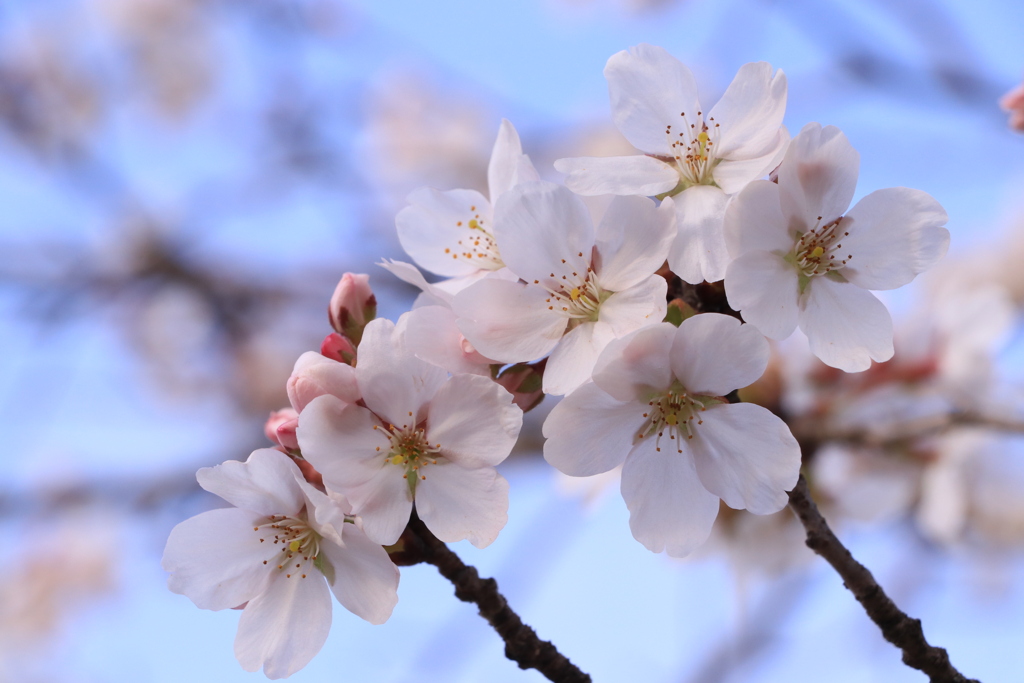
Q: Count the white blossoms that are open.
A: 7